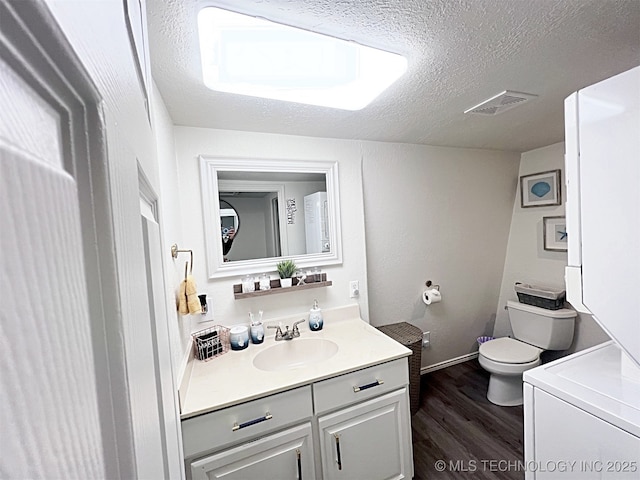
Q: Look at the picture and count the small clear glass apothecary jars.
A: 4